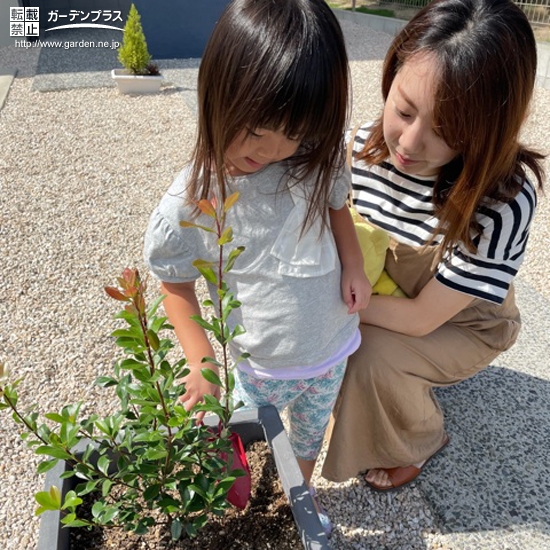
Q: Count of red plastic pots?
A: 0